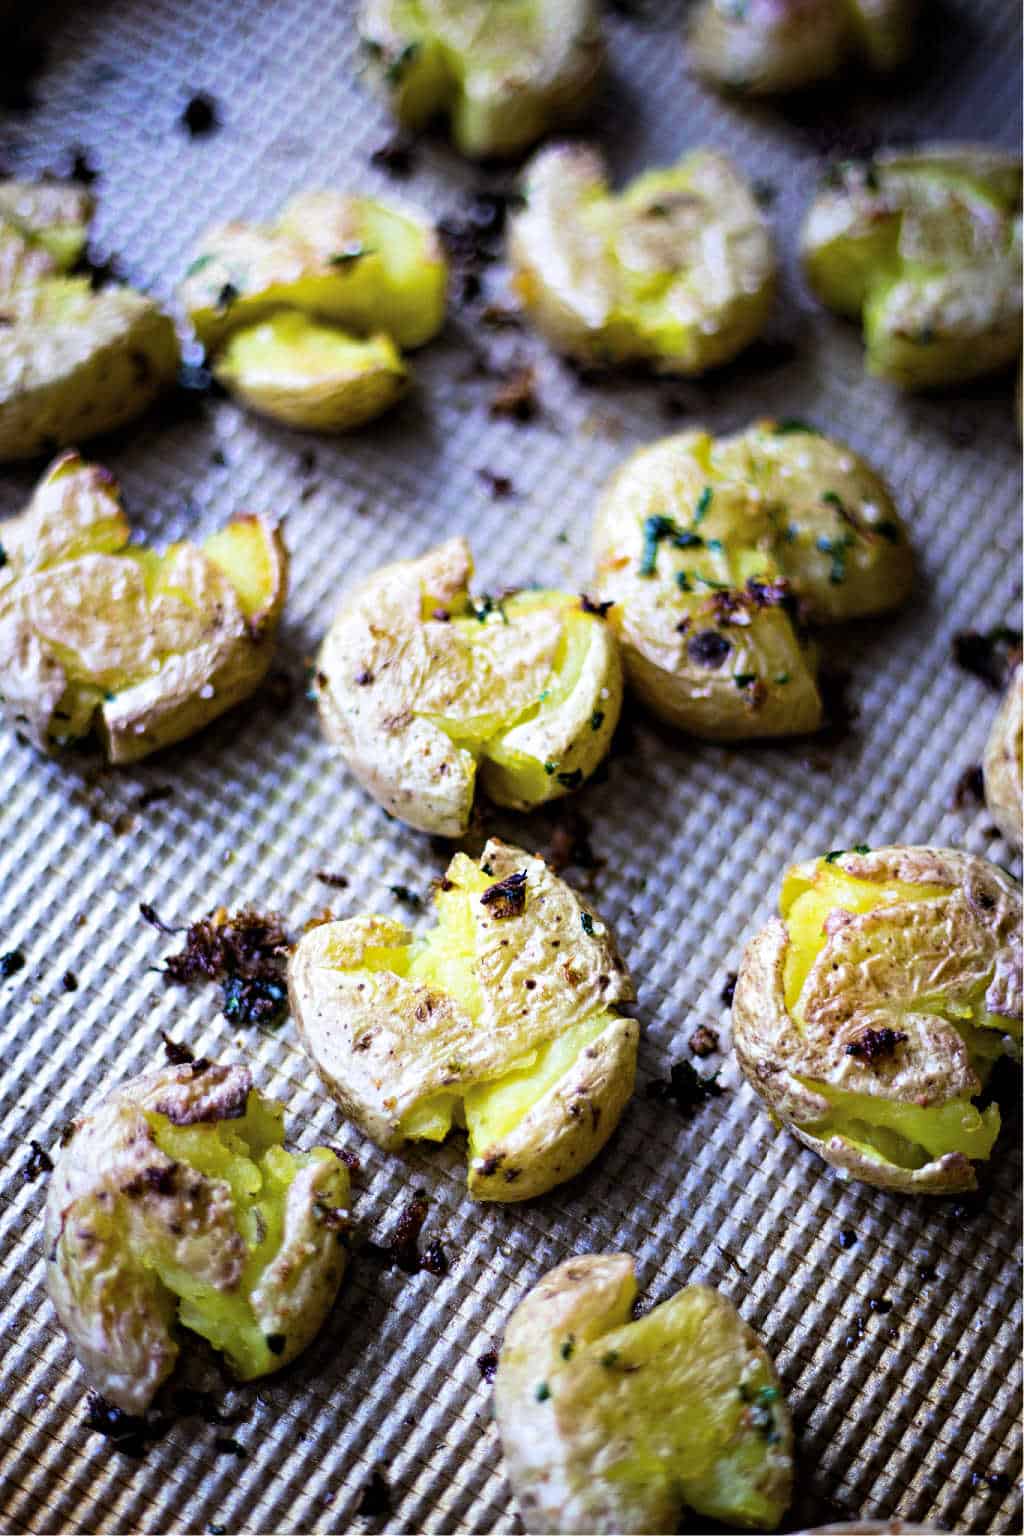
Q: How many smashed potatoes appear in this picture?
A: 14